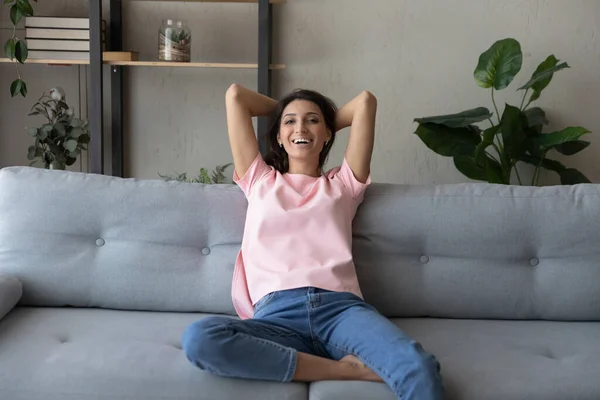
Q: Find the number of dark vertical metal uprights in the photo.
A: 3